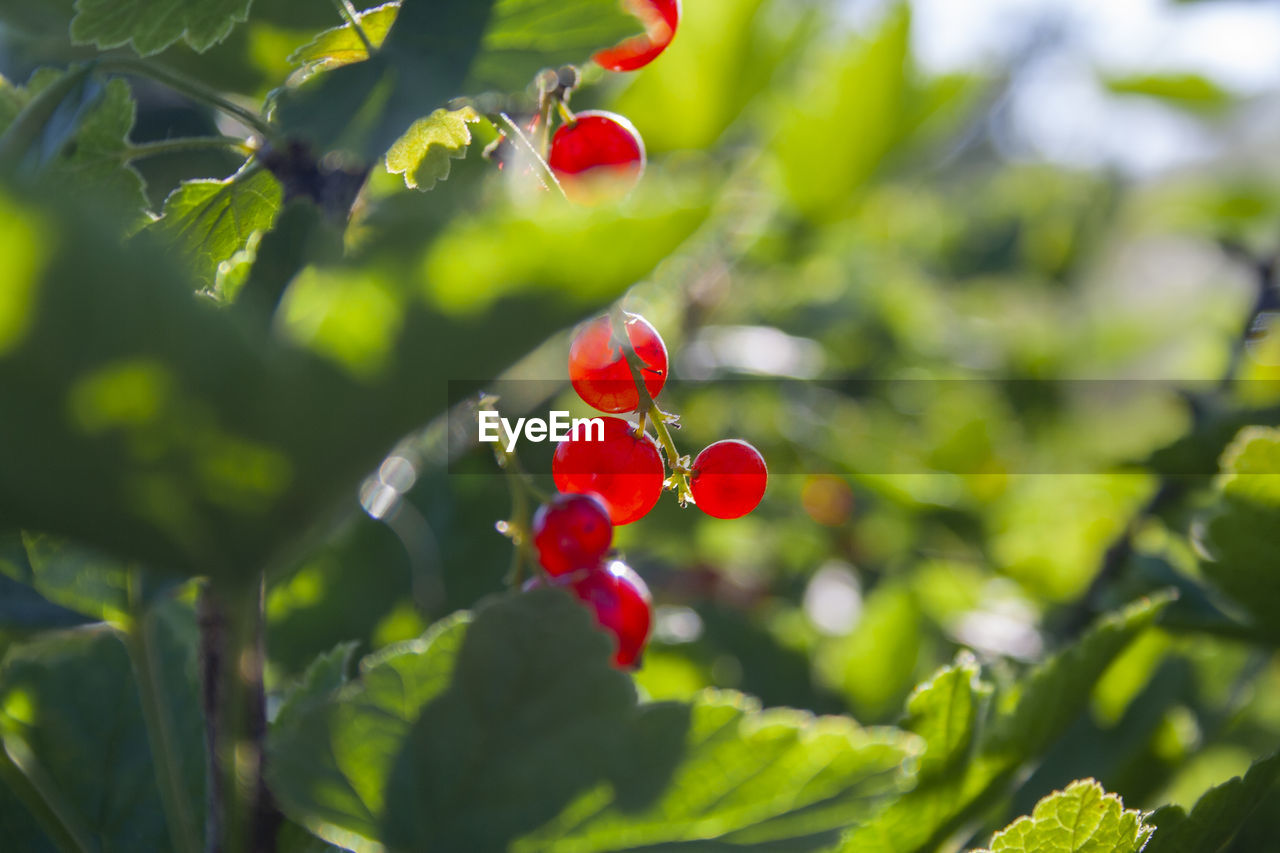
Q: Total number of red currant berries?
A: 7